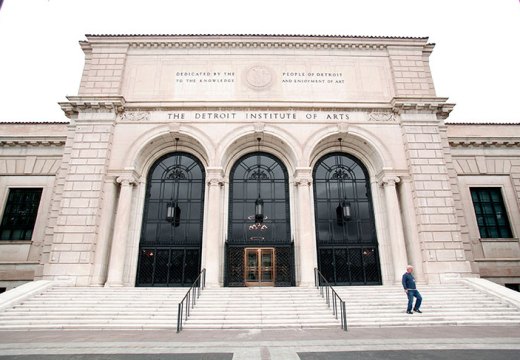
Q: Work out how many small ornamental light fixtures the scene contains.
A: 3